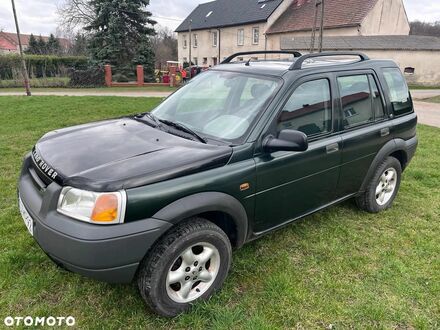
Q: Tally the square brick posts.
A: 3